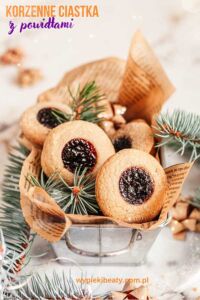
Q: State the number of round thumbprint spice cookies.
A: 4